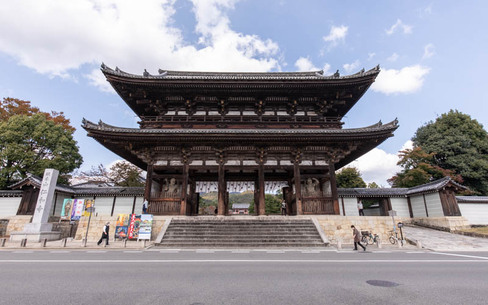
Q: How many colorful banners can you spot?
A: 6